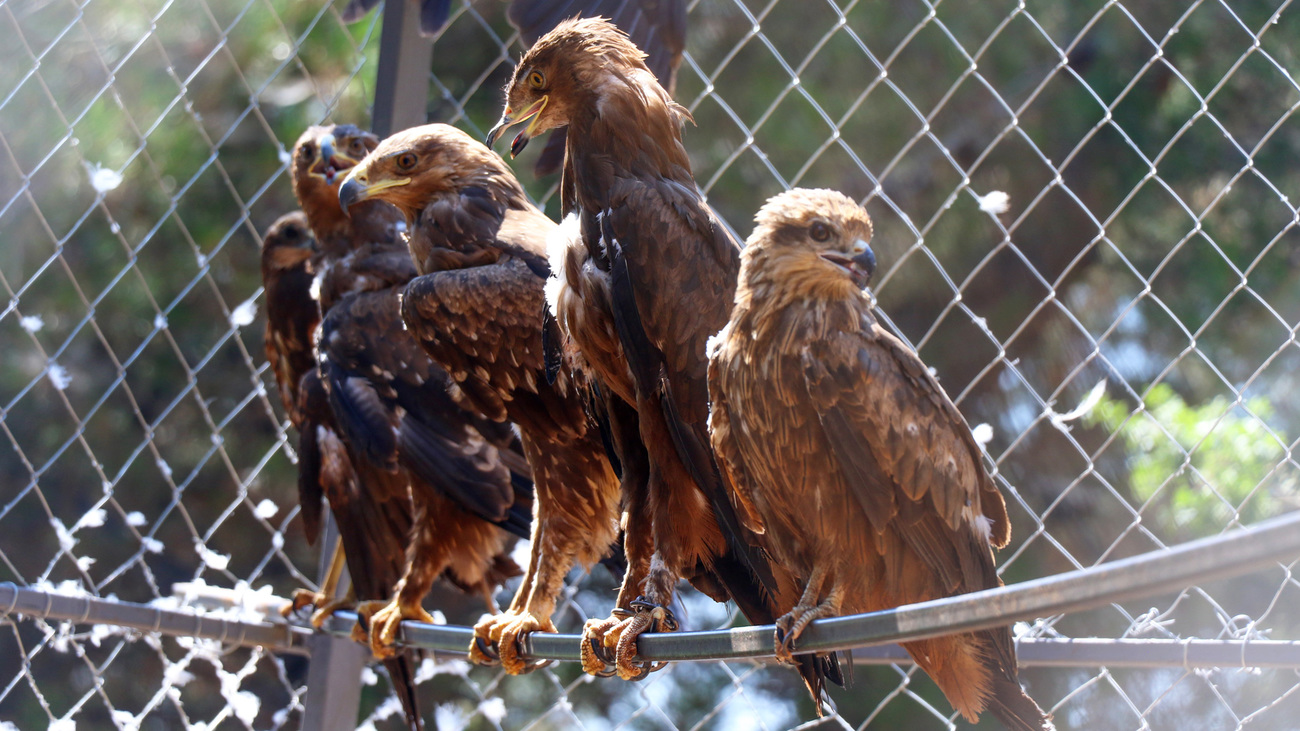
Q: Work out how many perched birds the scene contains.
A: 5